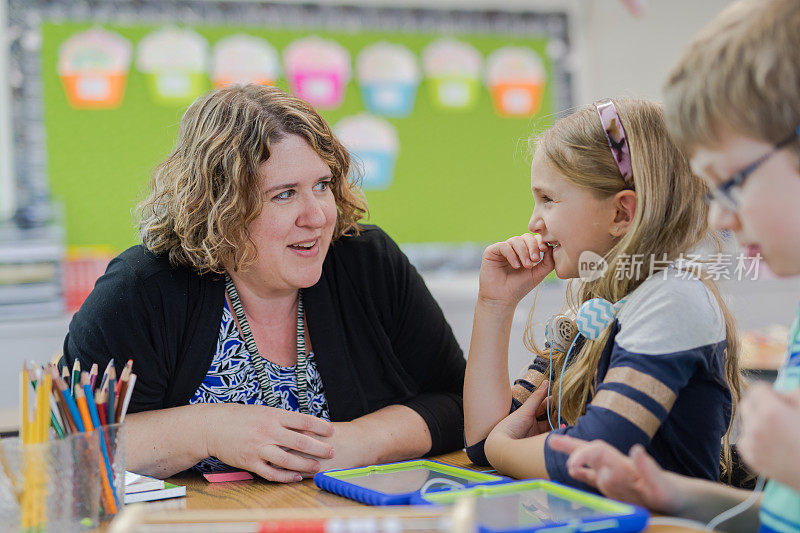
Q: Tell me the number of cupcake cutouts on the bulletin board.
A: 8